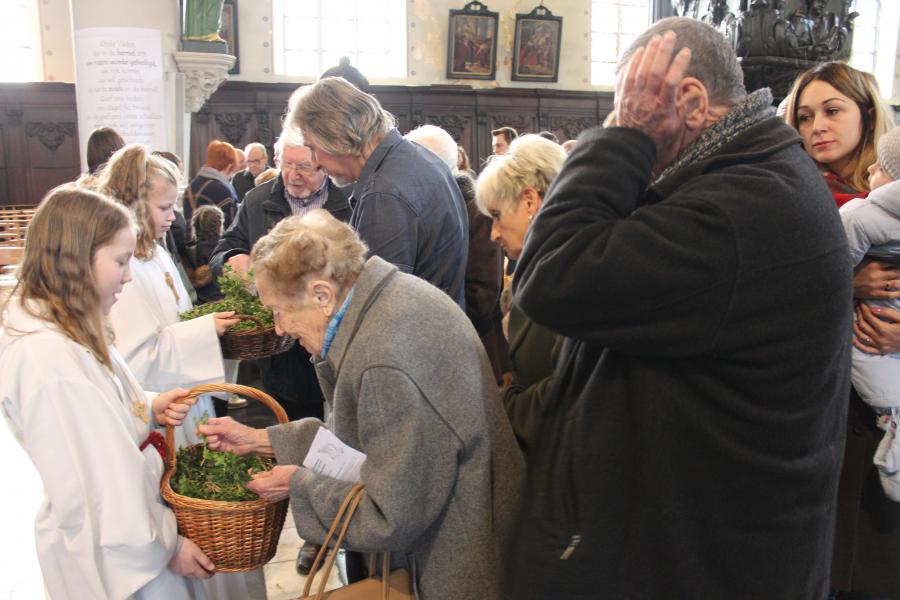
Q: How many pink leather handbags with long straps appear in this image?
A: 0